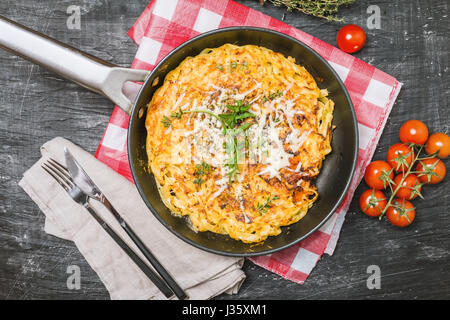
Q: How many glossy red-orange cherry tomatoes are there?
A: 9